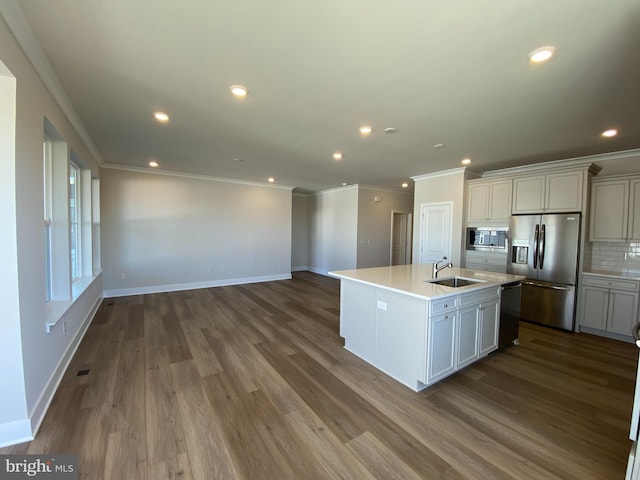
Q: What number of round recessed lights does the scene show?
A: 10